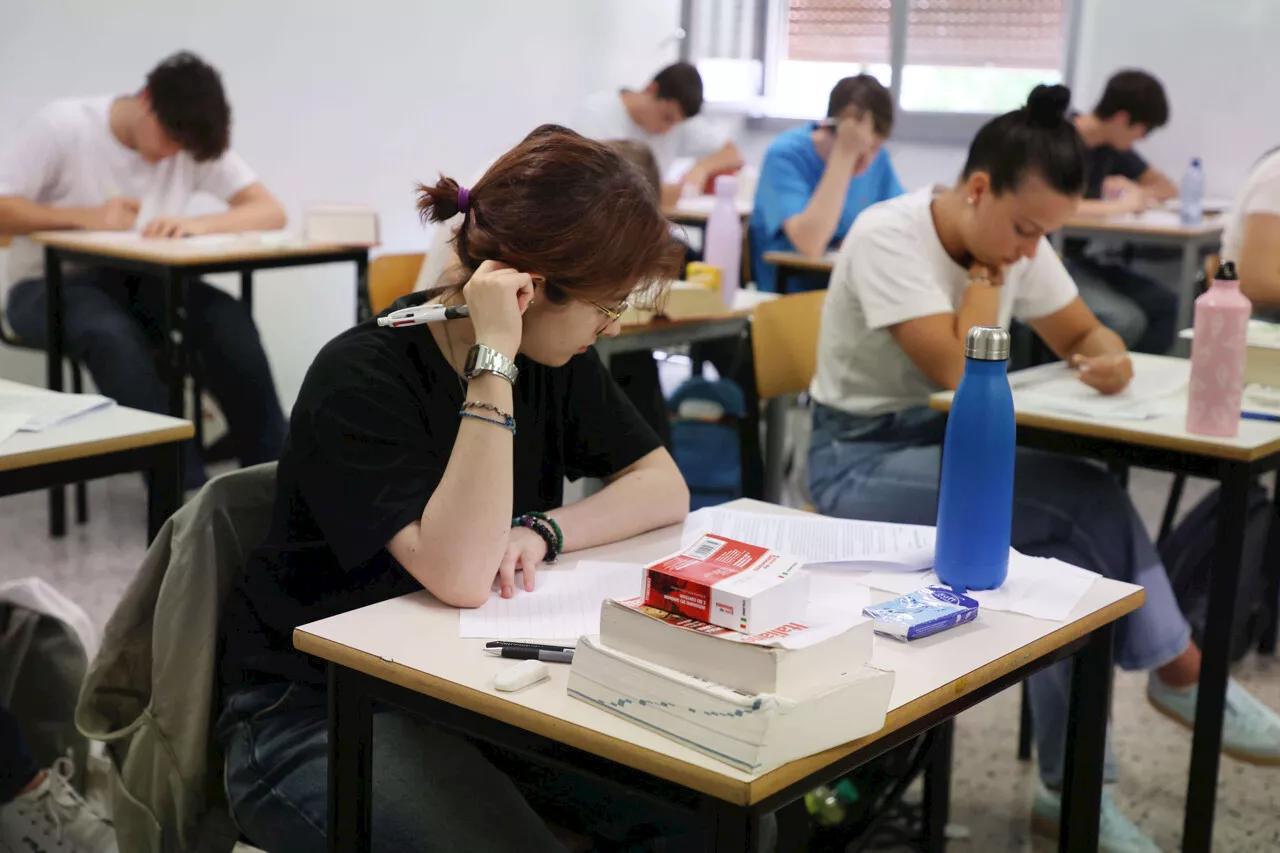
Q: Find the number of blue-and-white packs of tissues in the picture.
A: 1